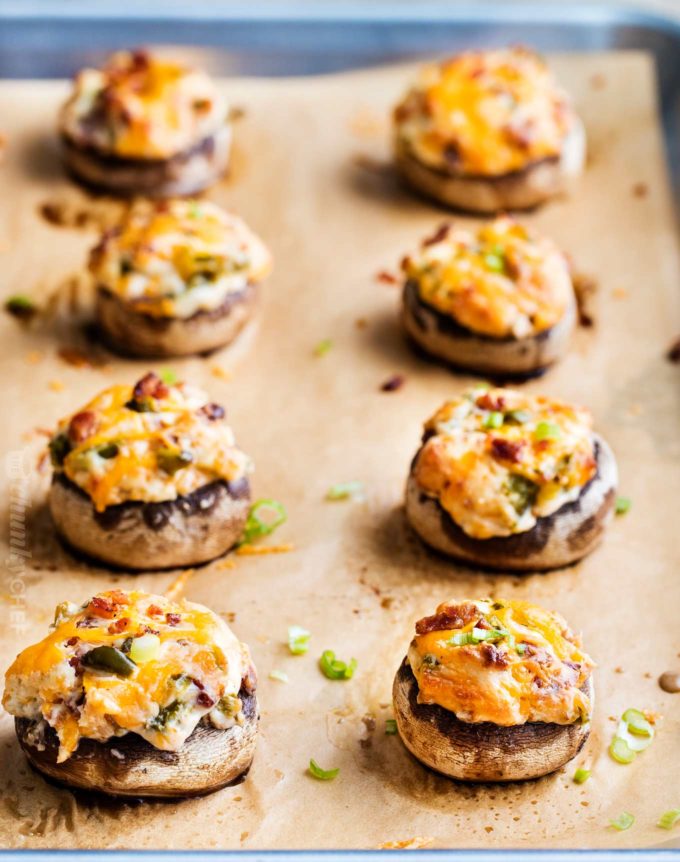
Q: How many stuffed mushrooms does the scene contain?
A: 8